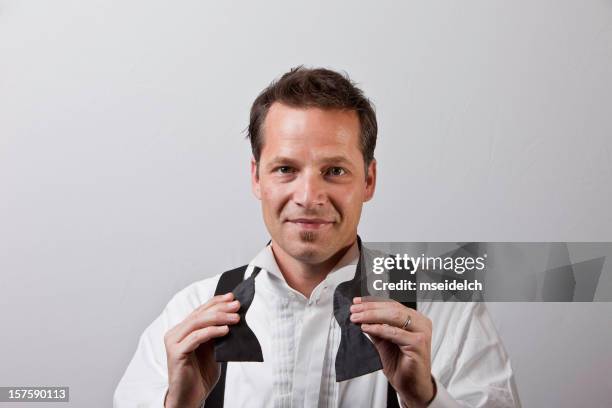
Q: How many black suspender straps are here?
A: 2